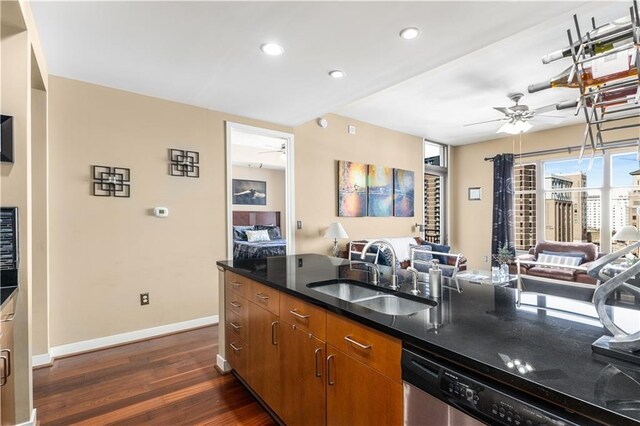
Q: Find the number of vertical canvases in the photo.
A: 3